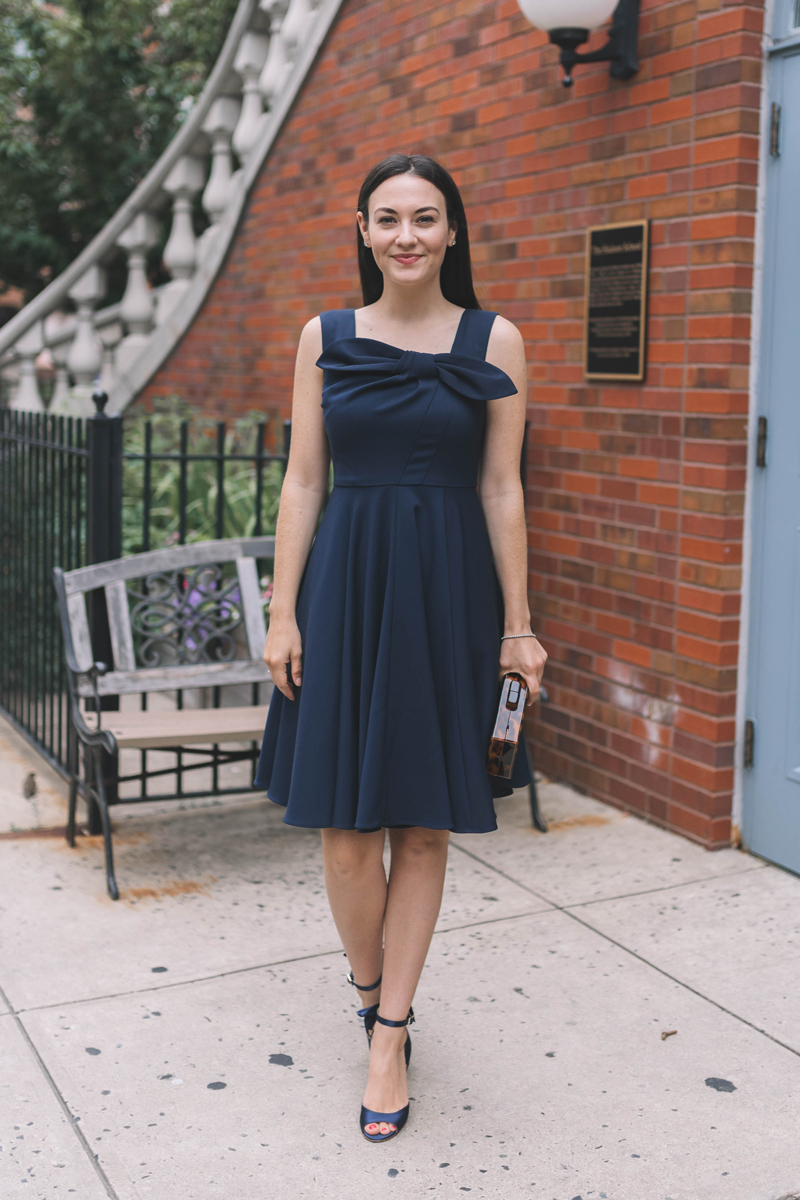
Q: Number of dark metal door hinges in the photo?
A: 3